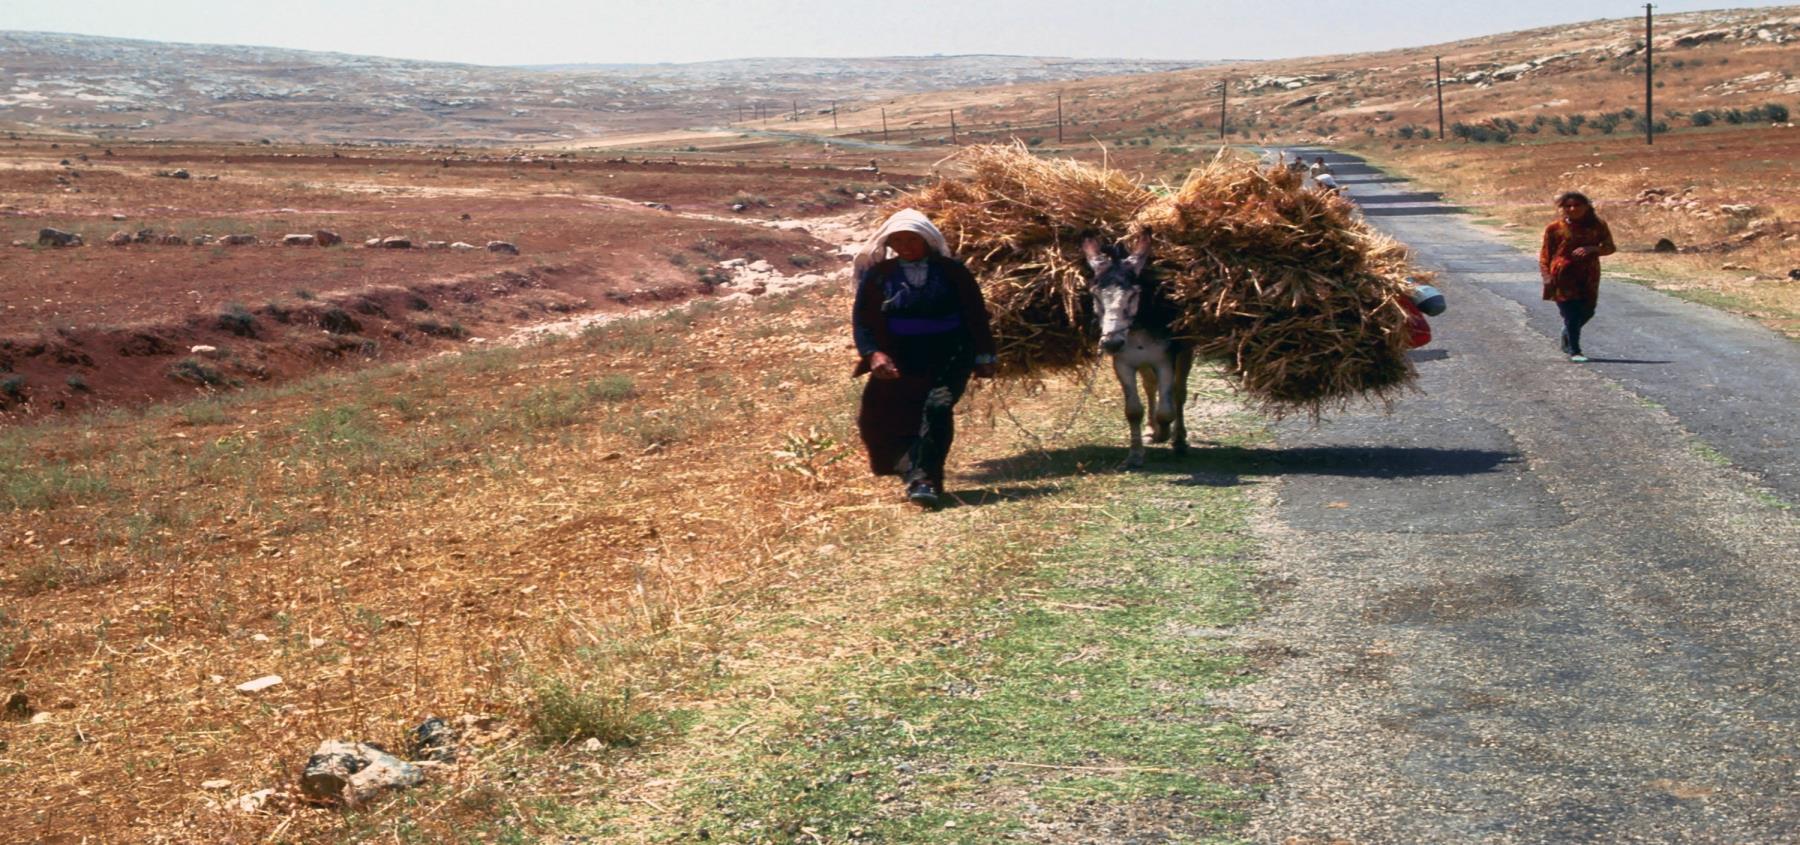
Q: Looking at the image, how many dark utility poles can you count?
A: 11